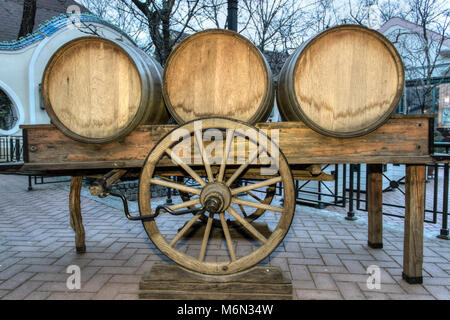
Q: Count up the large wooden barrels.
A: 3